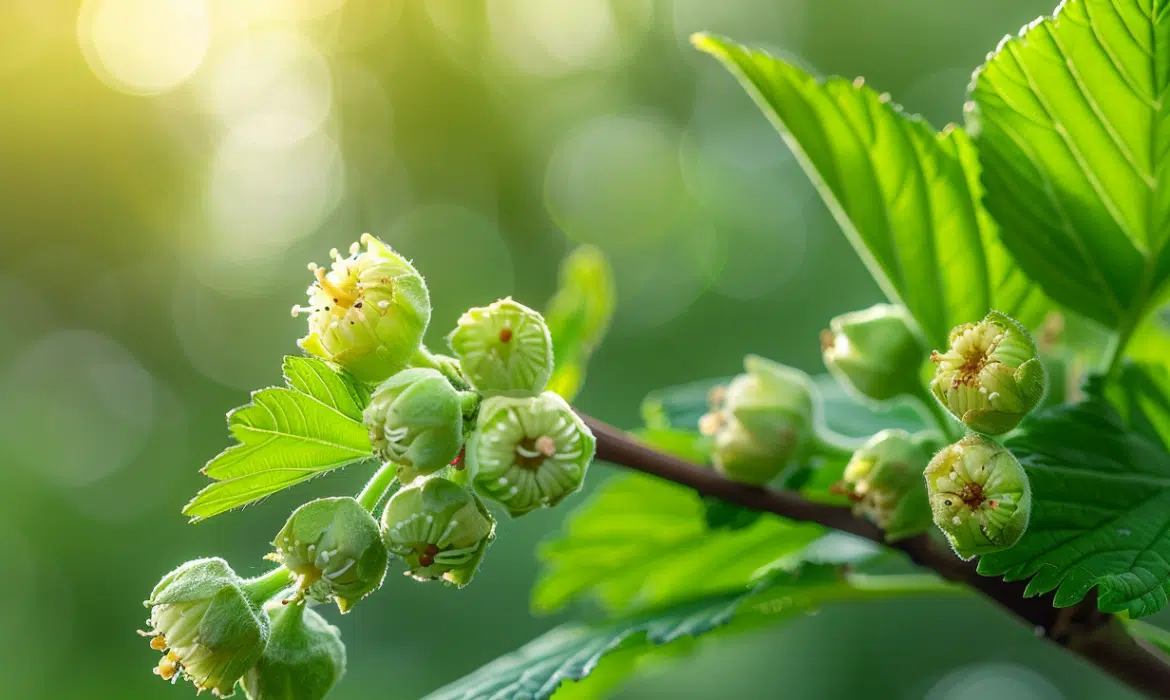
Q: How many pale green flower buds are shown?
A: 13